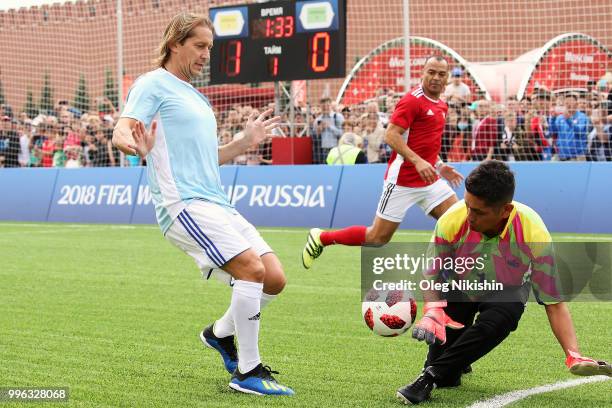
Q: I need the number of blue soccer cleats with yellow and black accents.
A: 2